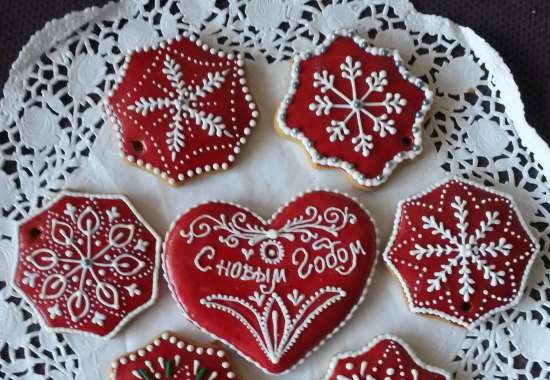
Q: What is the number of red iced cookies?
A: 7